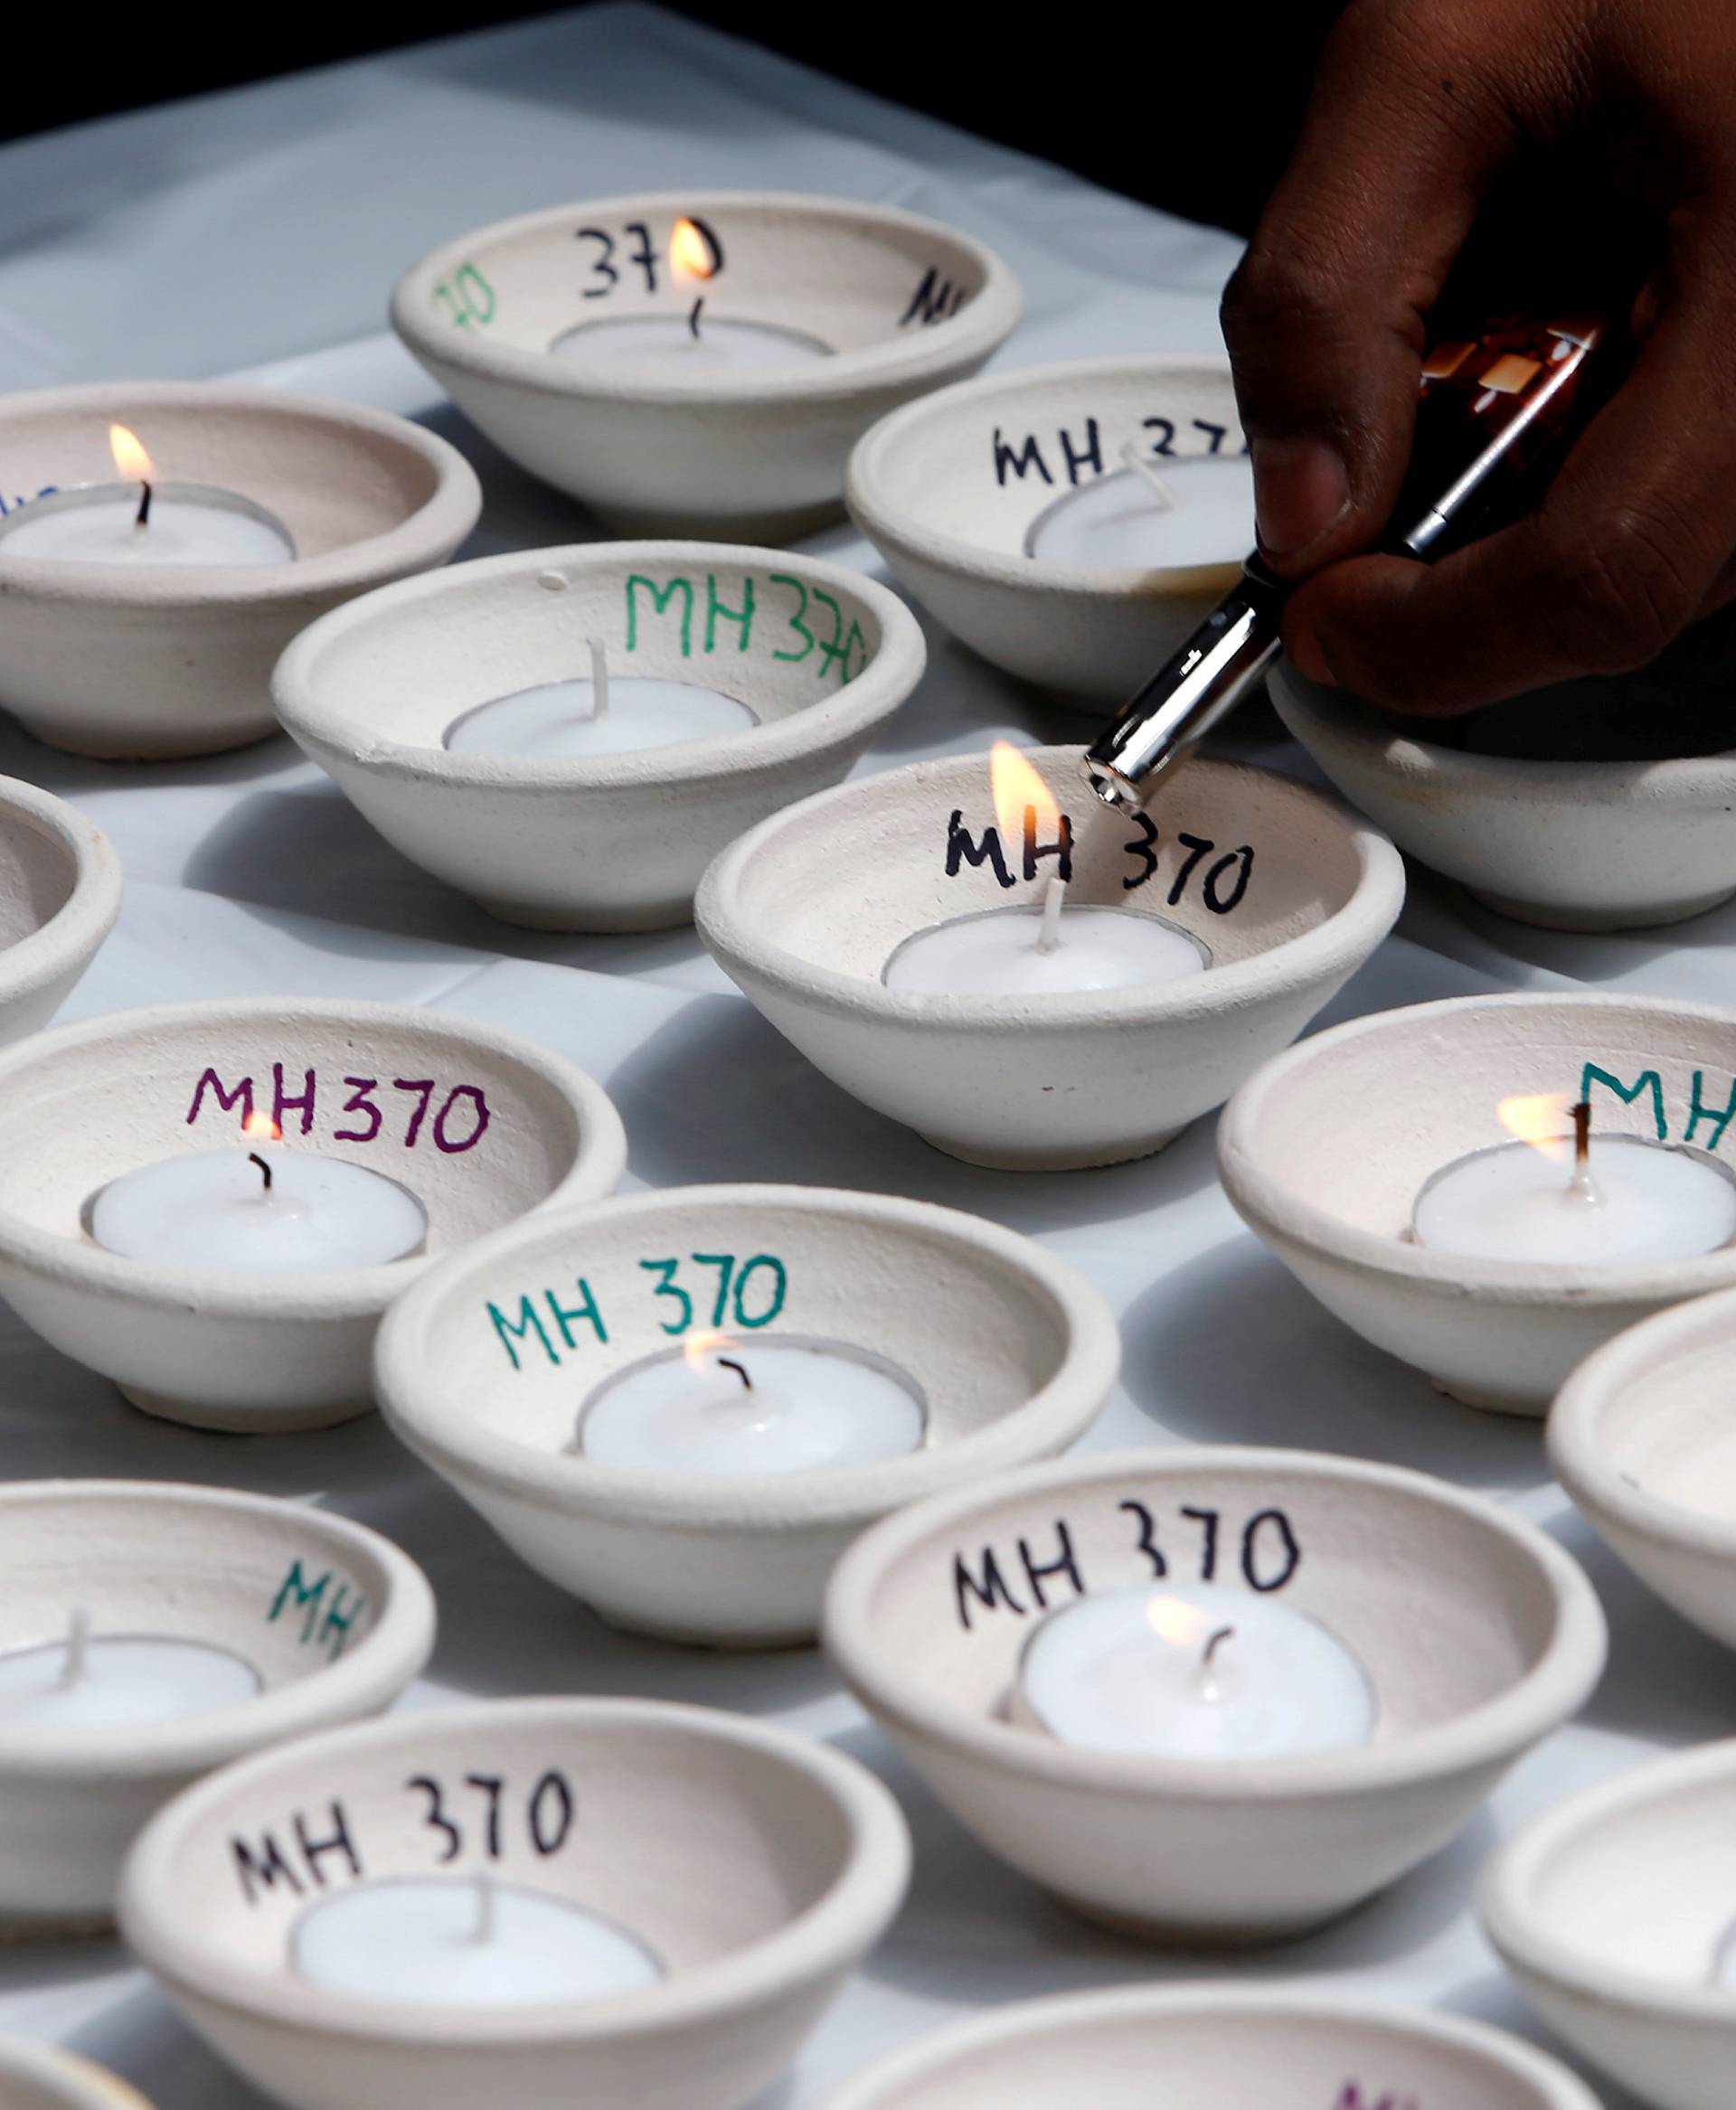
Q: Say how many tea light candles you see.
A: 11